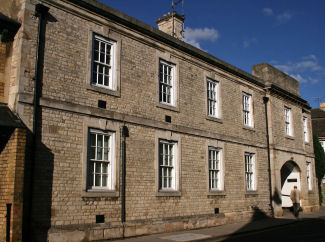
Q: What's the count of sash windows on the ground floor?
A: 5